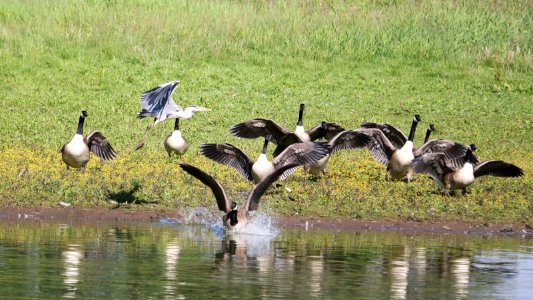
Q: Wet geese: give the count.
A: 1